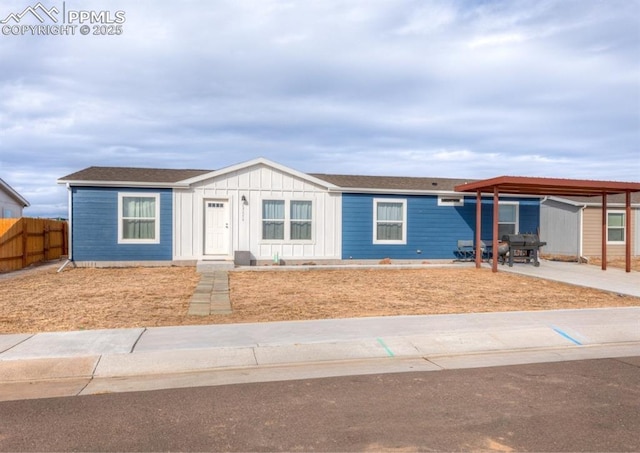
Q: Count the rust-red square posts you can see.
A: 4